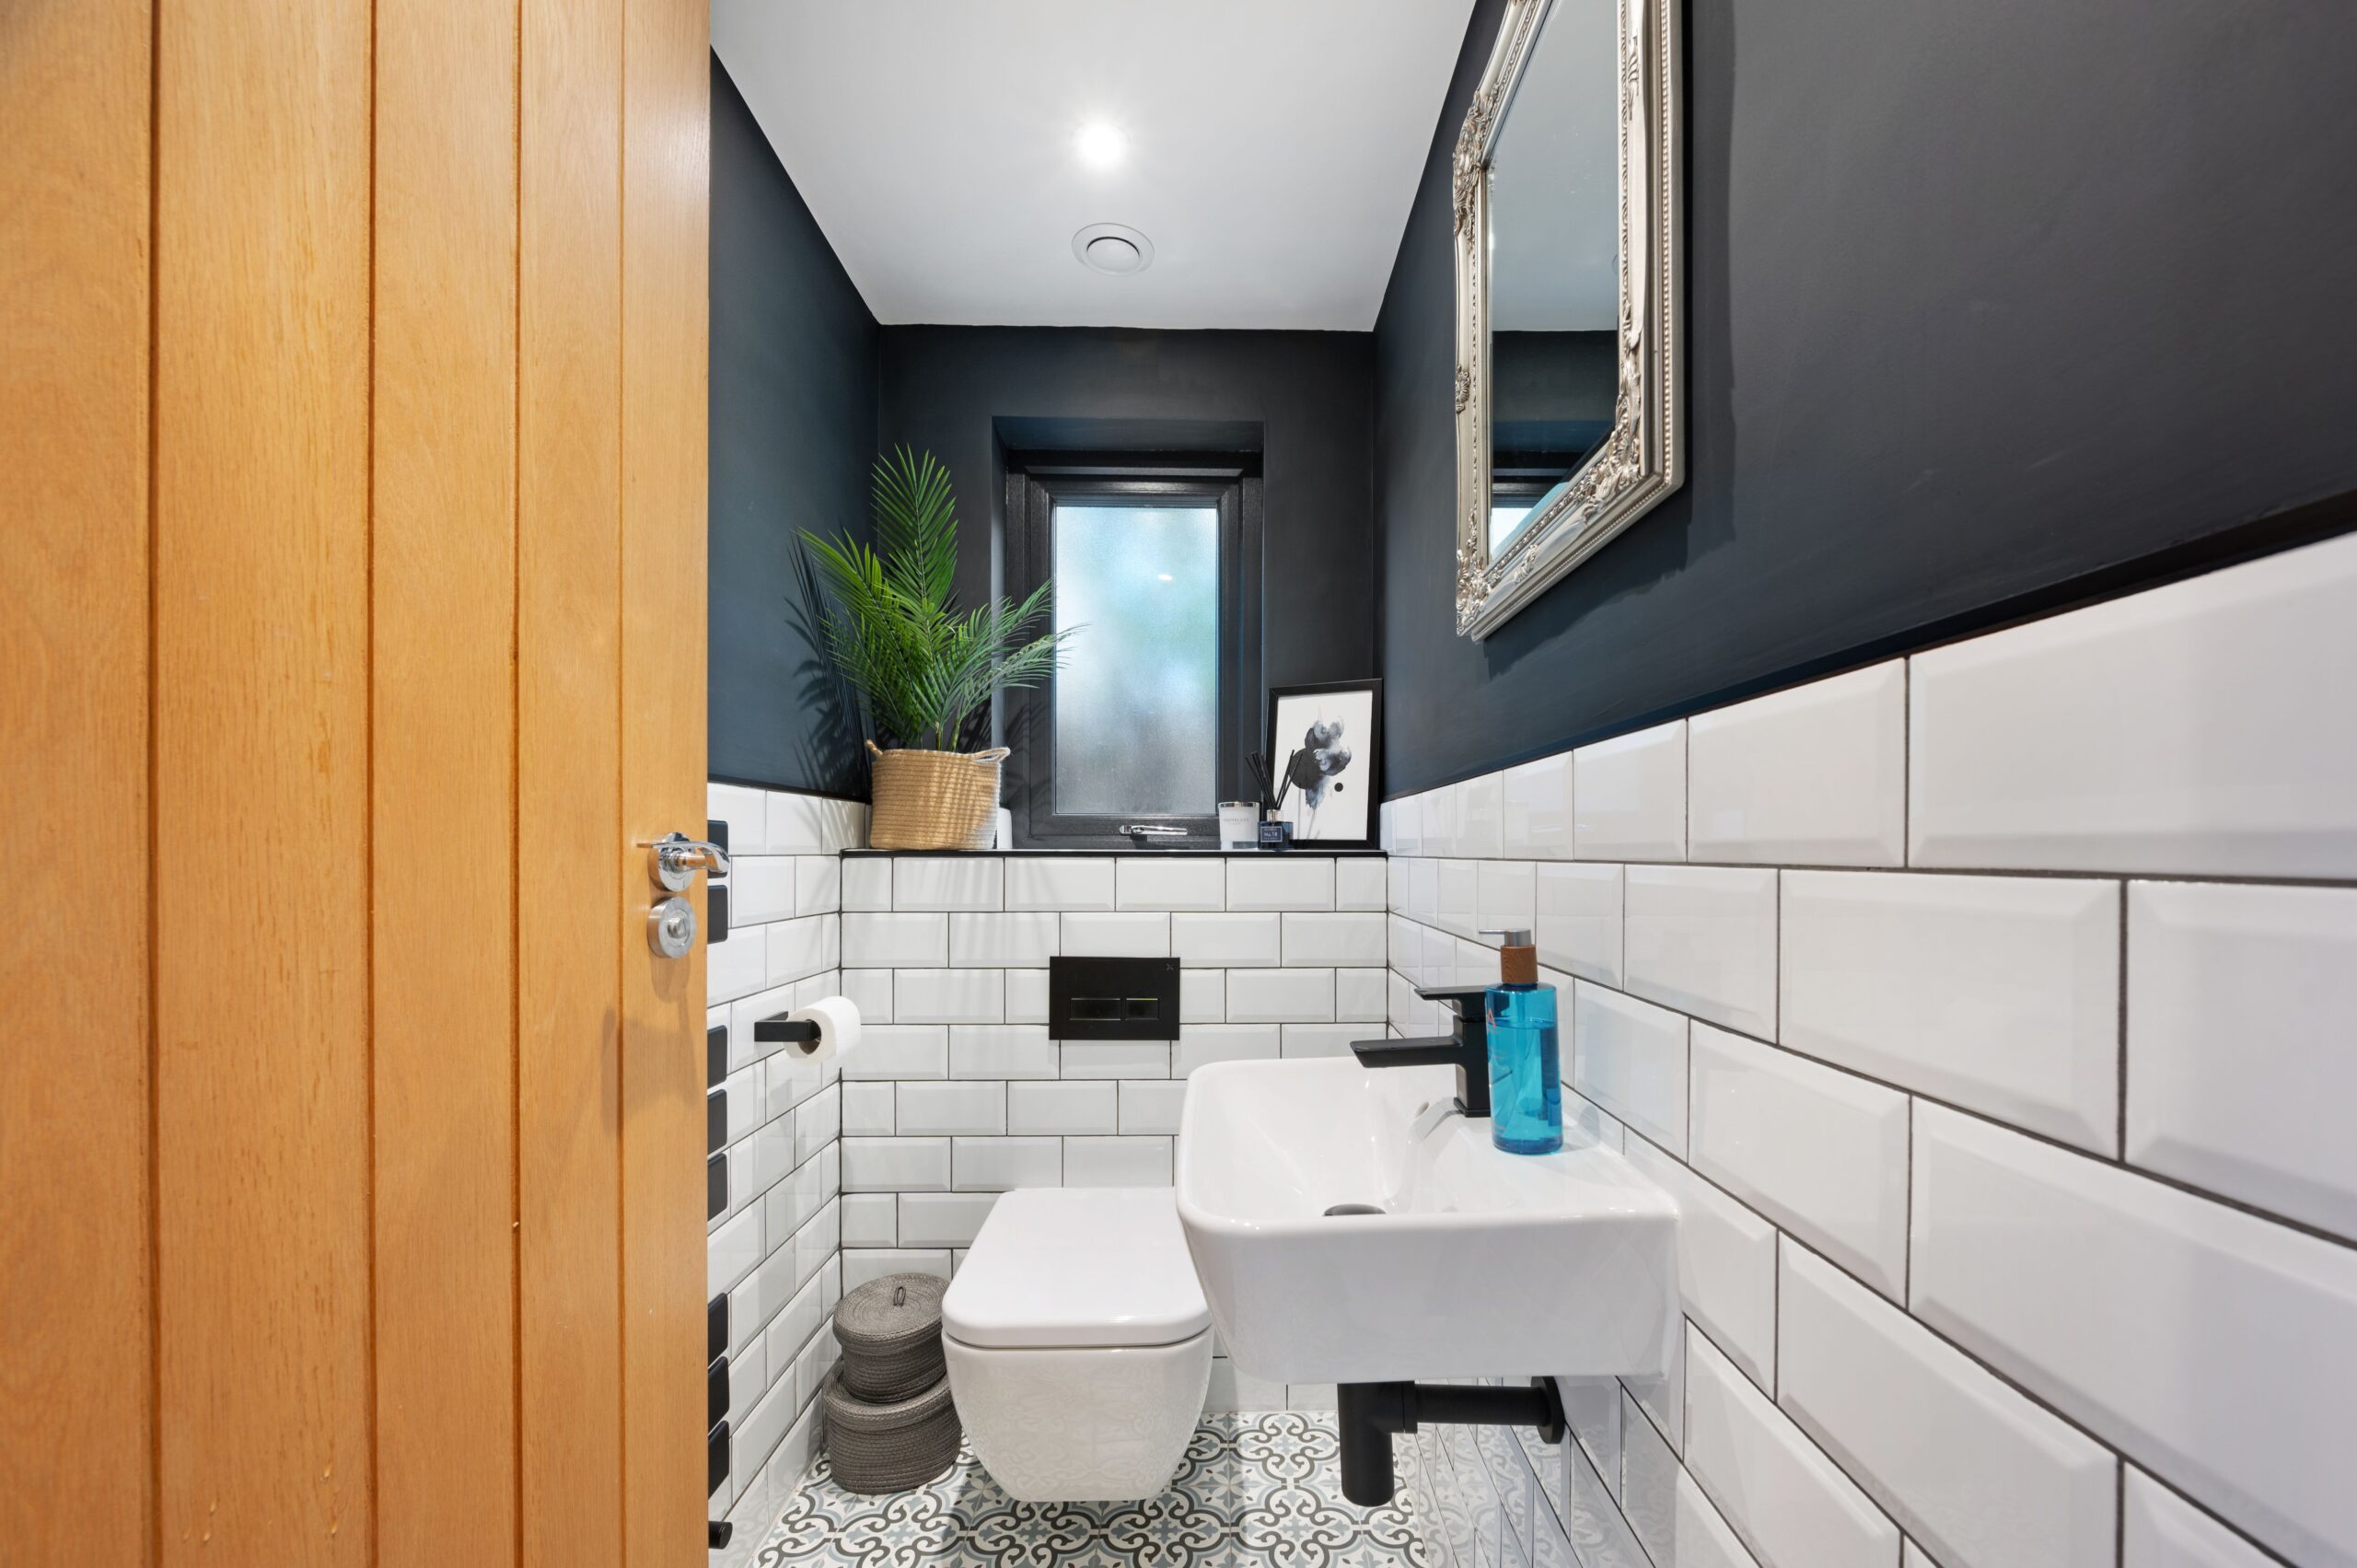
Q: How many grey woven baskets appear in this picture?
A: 2